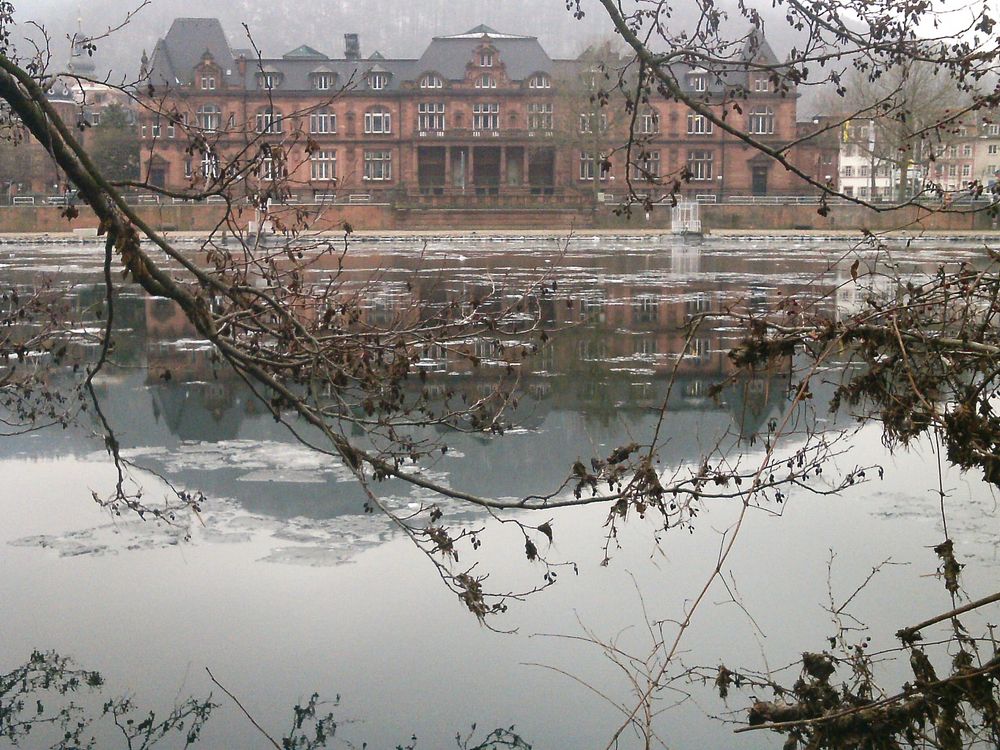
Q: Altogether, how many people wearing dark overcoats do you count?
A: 0